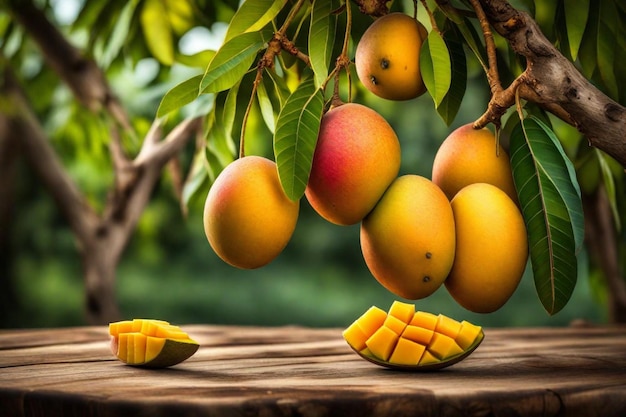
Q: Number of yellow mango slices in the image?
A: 2